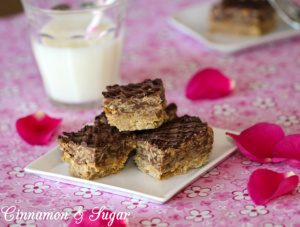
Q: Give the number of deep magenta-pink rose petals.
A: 6